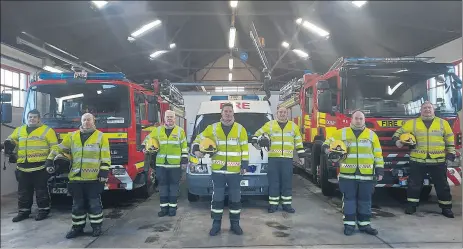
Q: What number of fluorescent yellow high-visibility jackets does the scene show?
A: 7